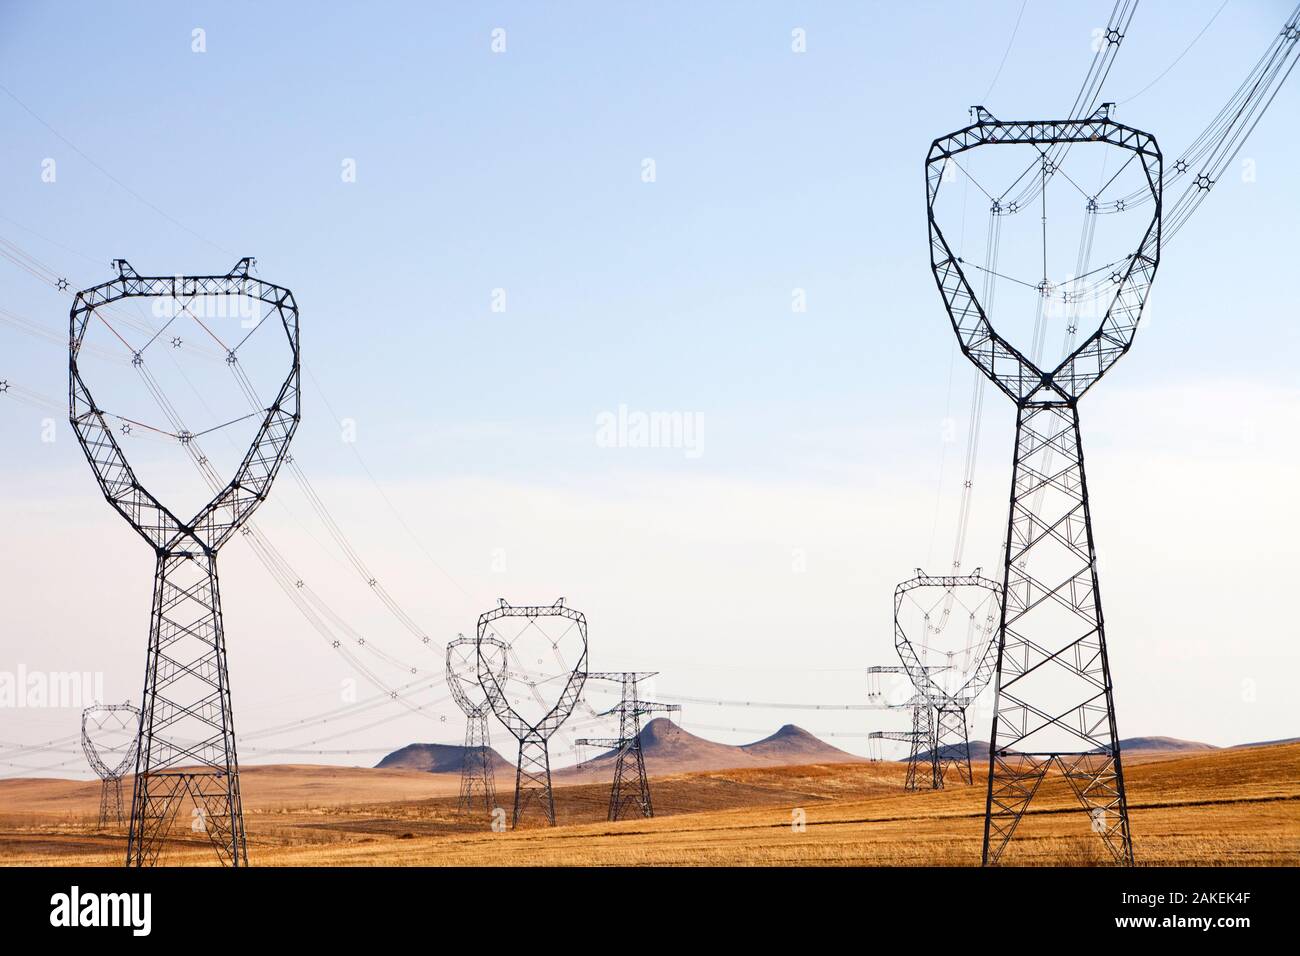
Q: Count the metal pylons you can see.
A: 8